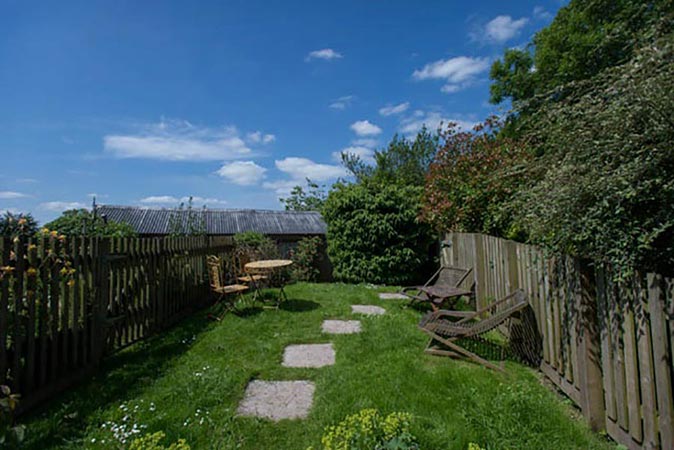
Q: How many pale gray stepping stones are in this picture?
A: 5